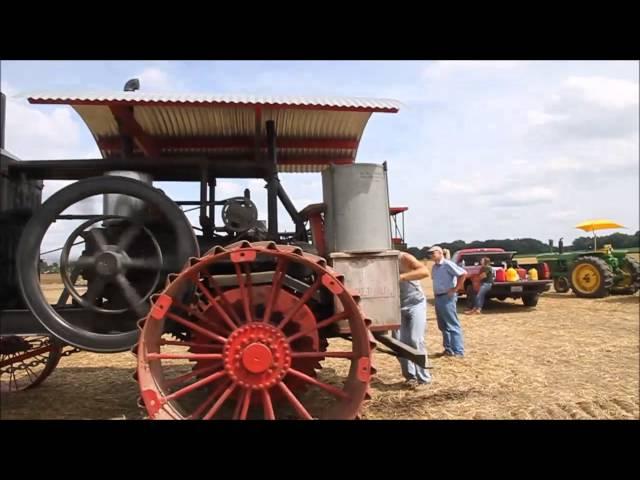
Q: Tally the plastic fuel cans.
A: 4